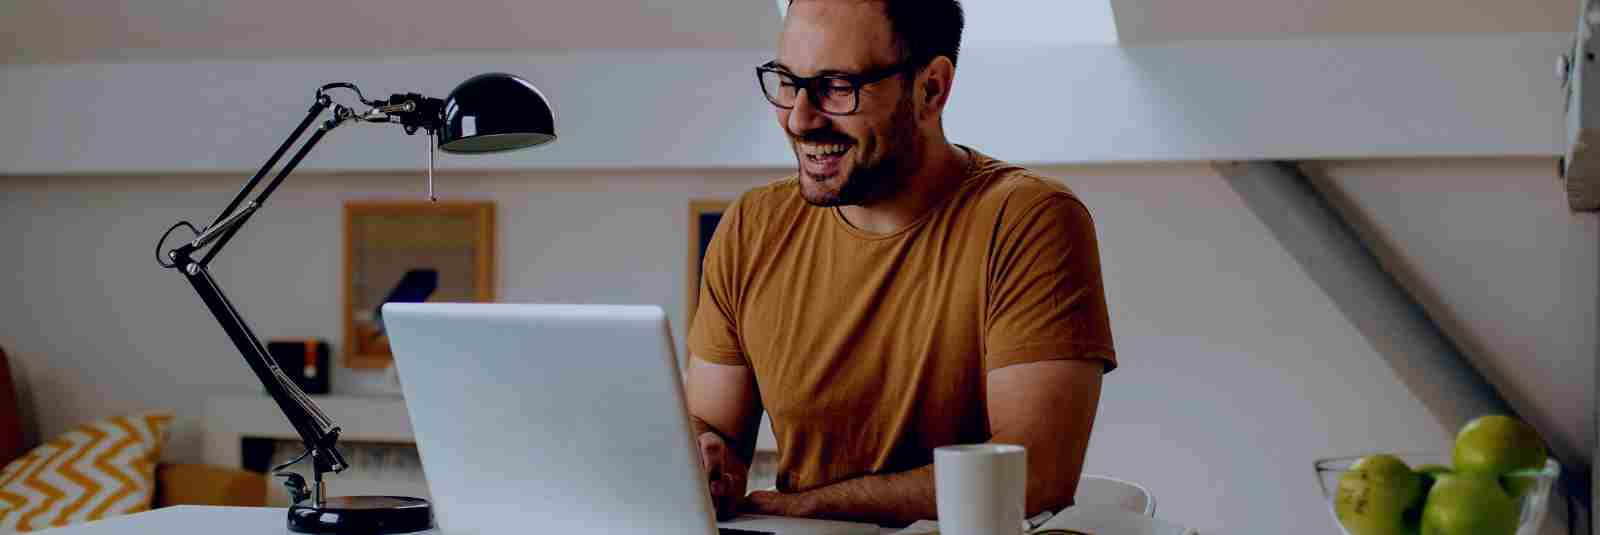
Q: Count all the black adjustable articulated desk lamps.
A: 1